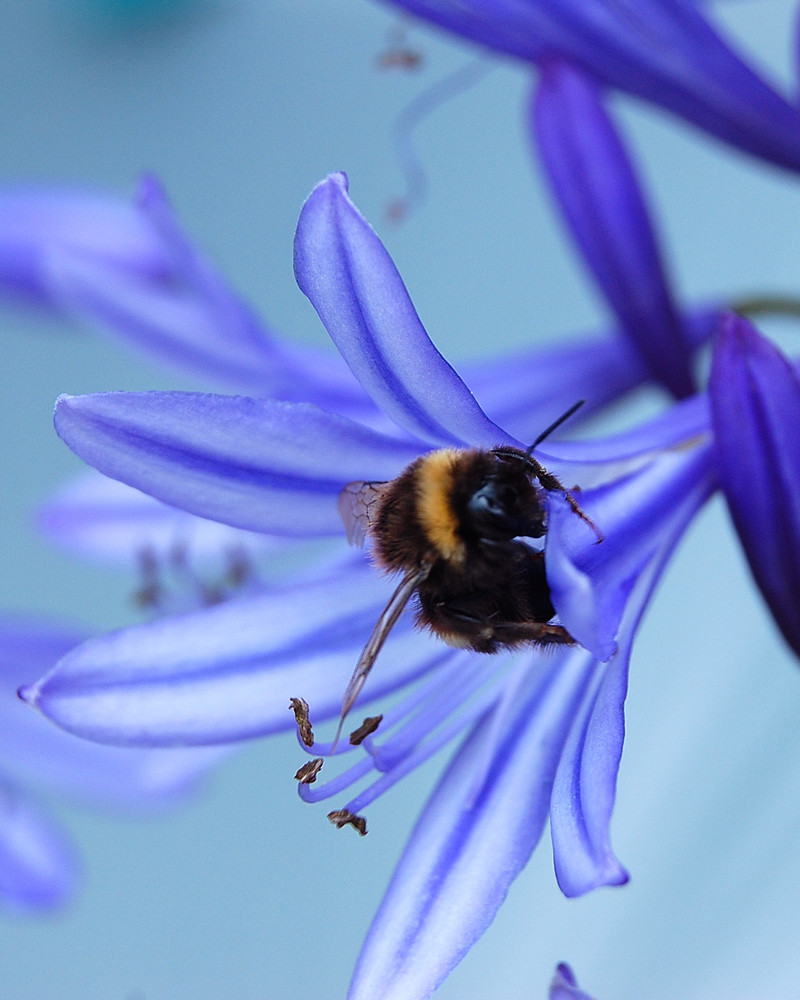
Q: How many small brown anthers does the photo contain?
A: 4